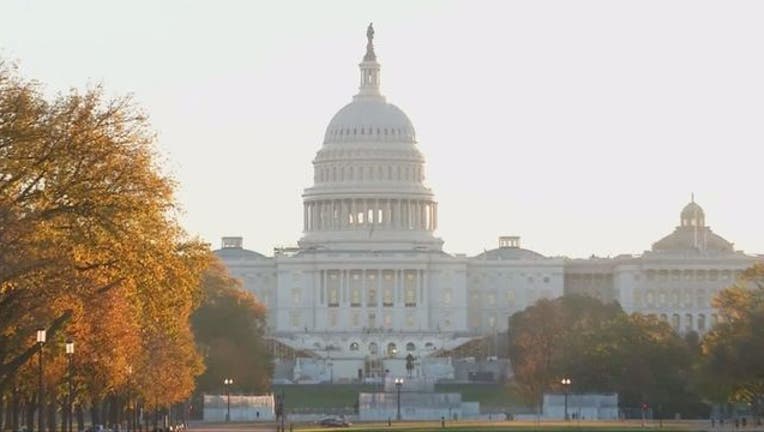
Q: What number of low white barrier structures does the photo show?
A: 3